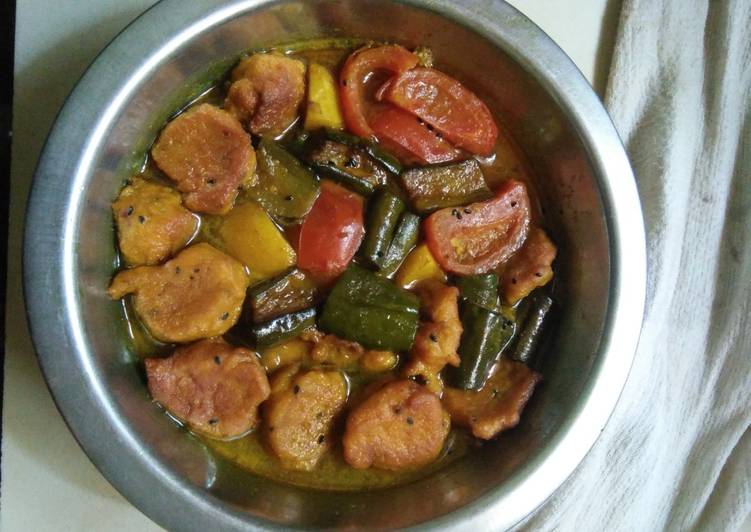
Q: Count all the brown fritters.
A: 11